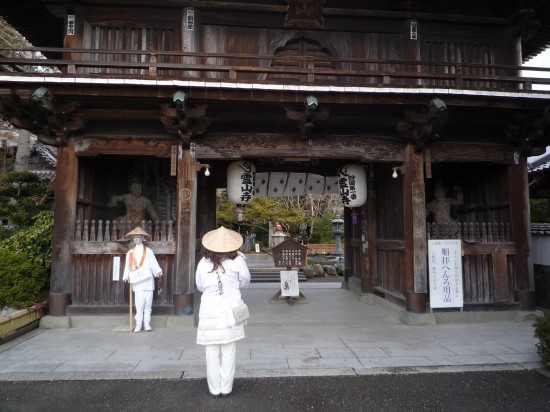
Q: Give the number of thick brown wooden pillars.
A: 4